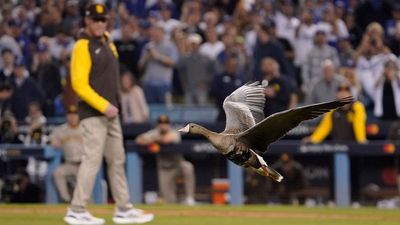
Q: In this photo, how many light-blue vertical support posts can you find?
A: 5